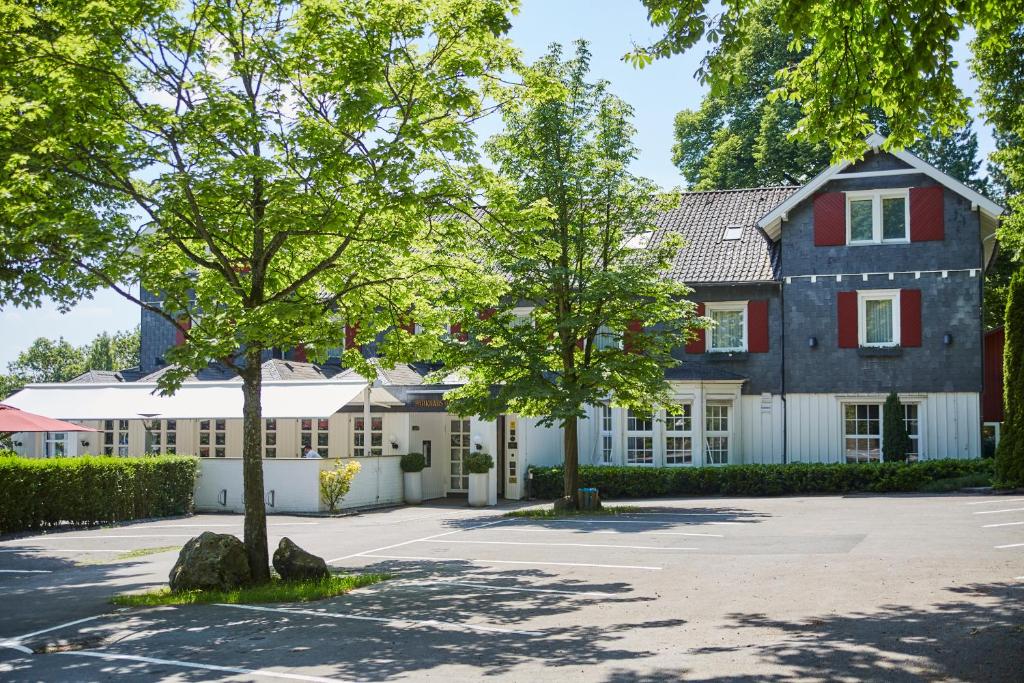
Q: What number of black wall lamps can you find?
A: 2